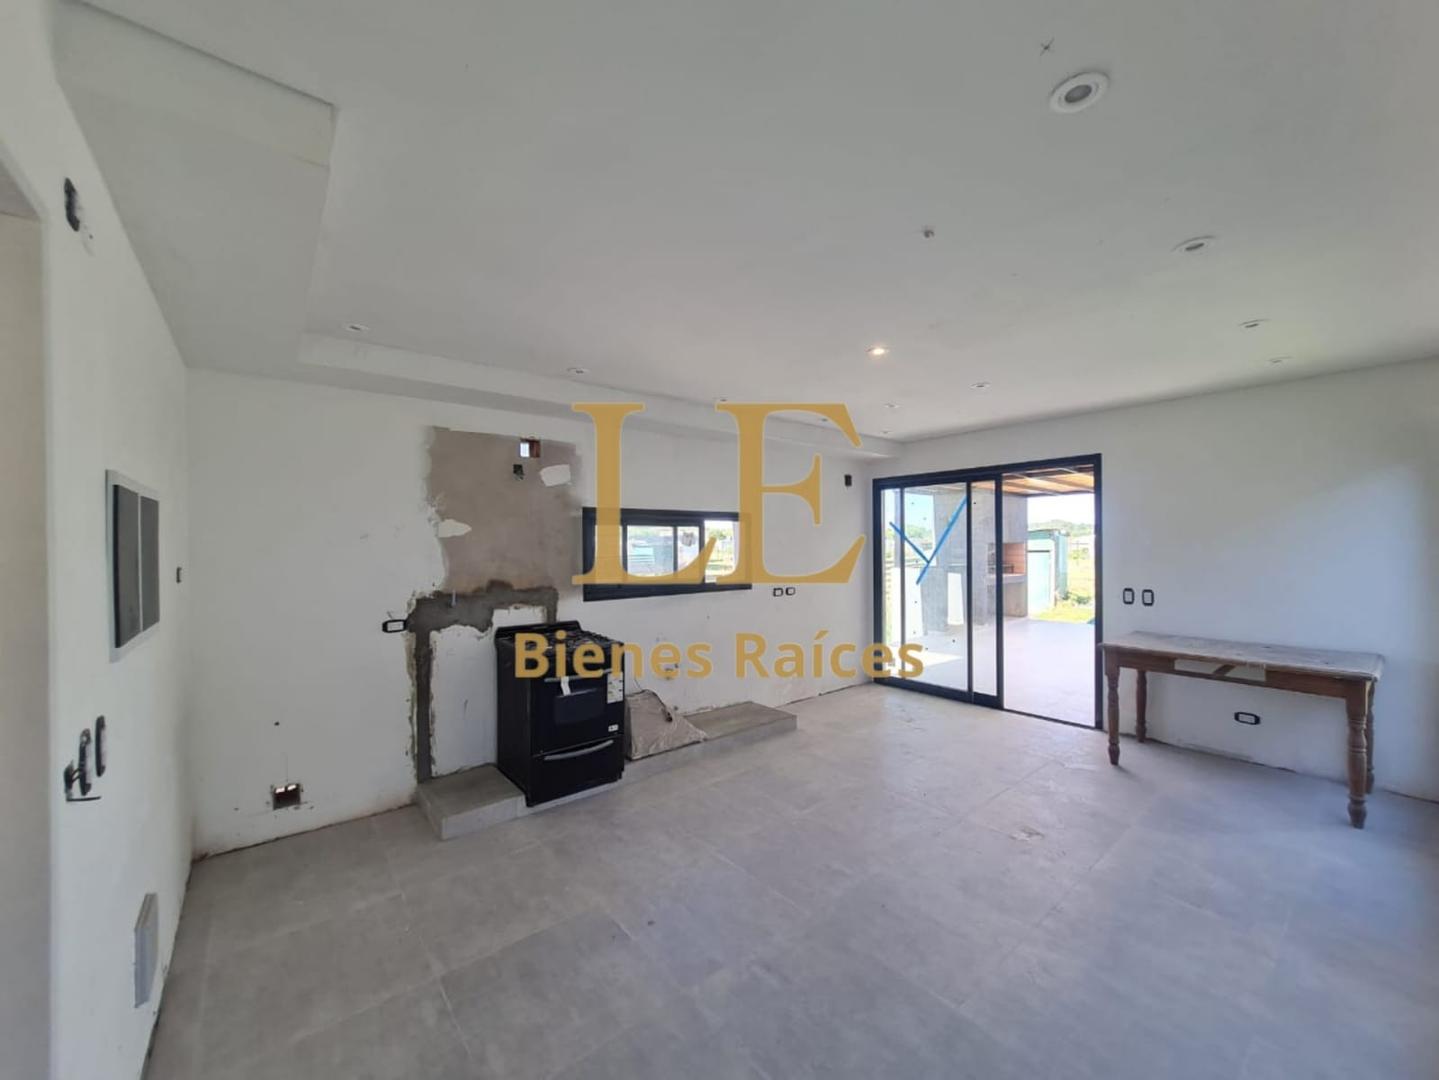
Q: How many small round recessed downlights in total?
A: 12